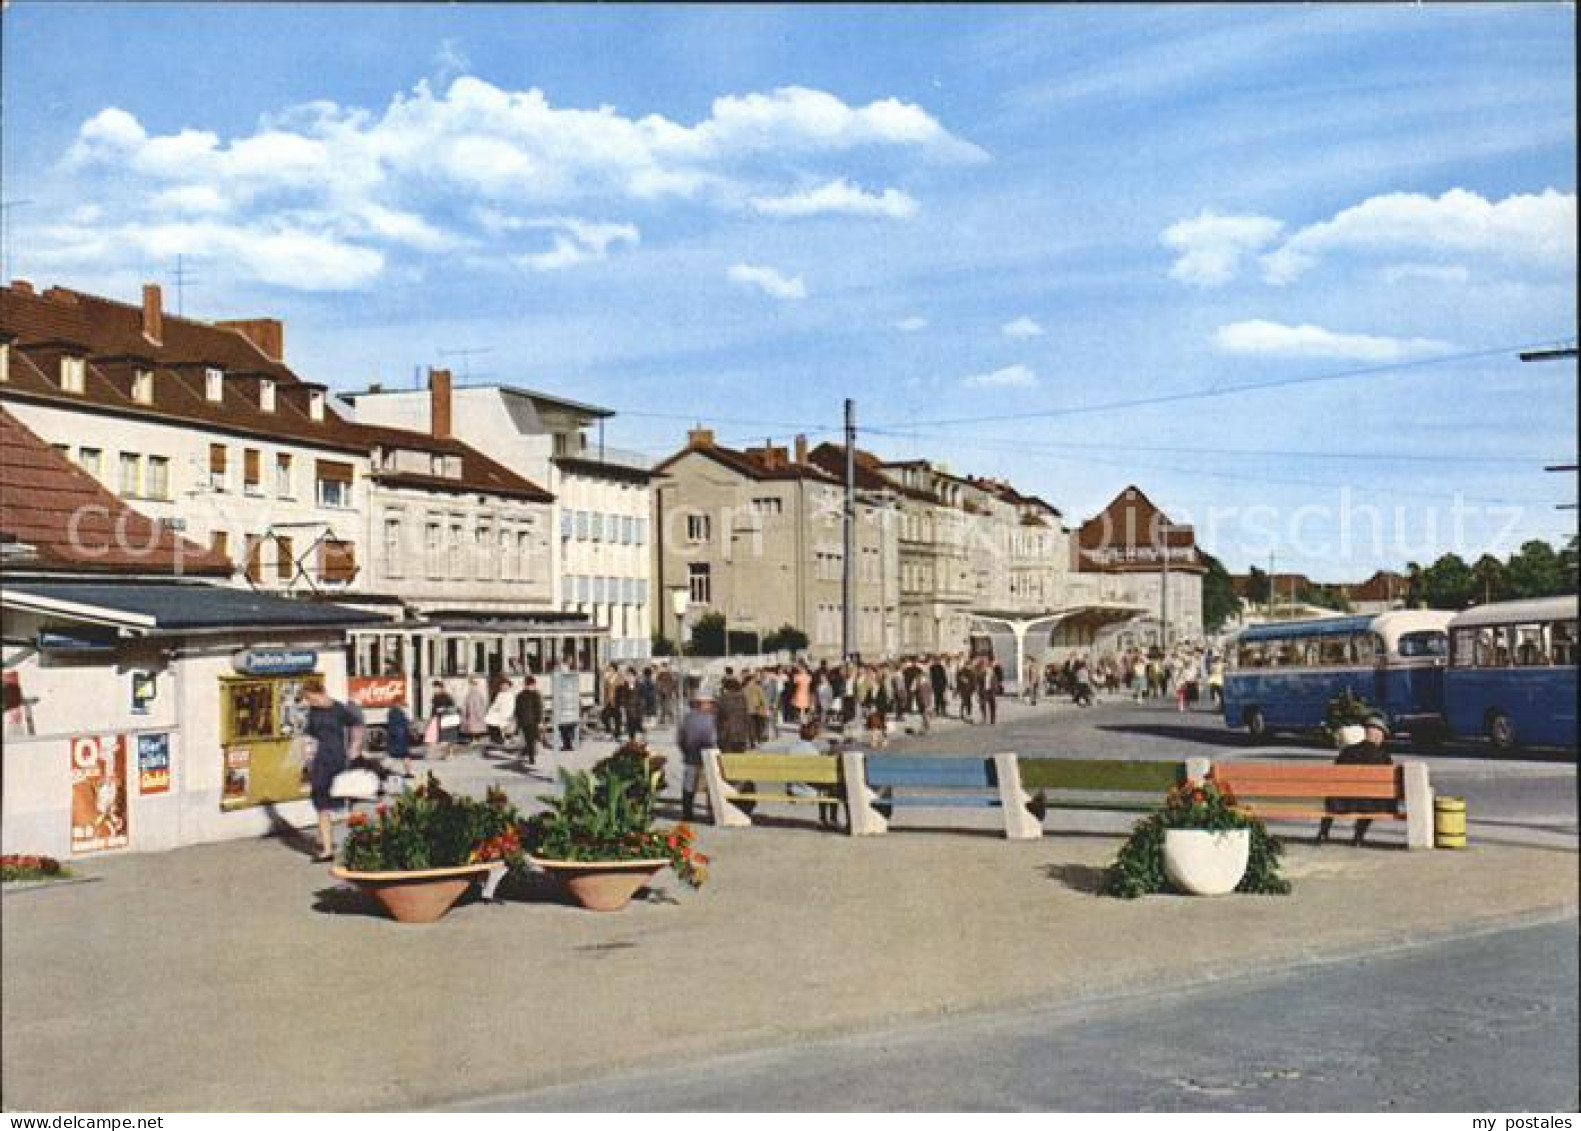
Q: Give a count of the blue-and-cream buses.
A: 2